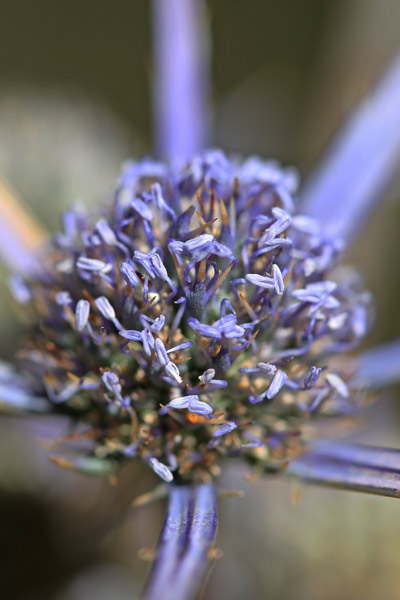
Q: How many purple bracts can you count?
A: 7